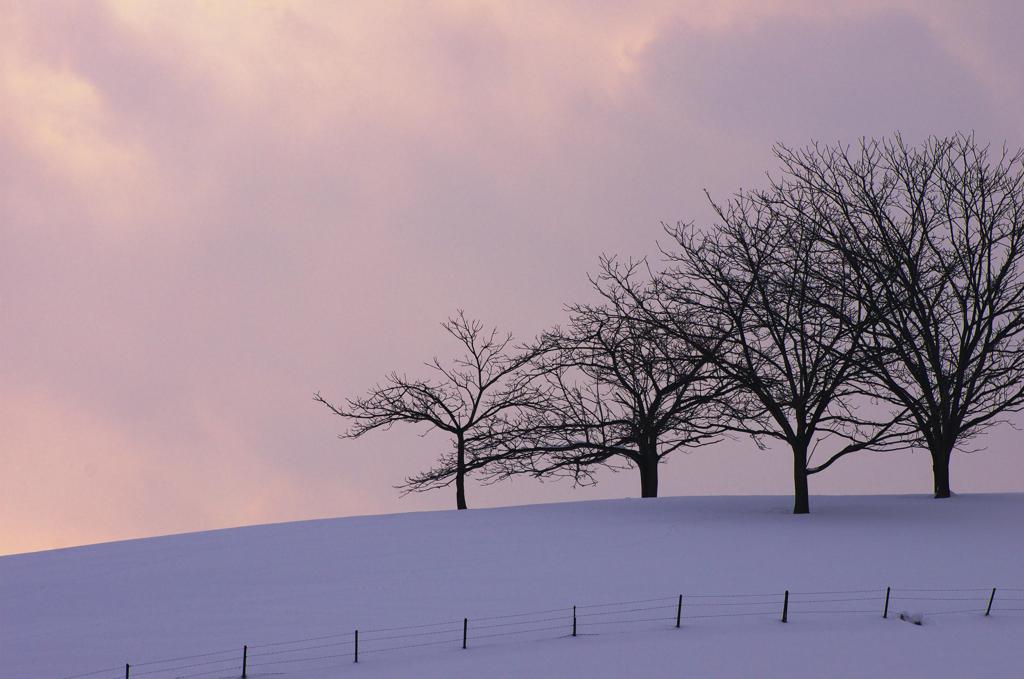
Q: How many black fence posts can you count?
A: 9